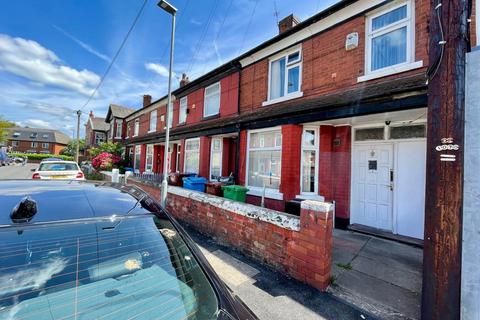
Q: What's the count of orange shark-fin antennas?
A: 0